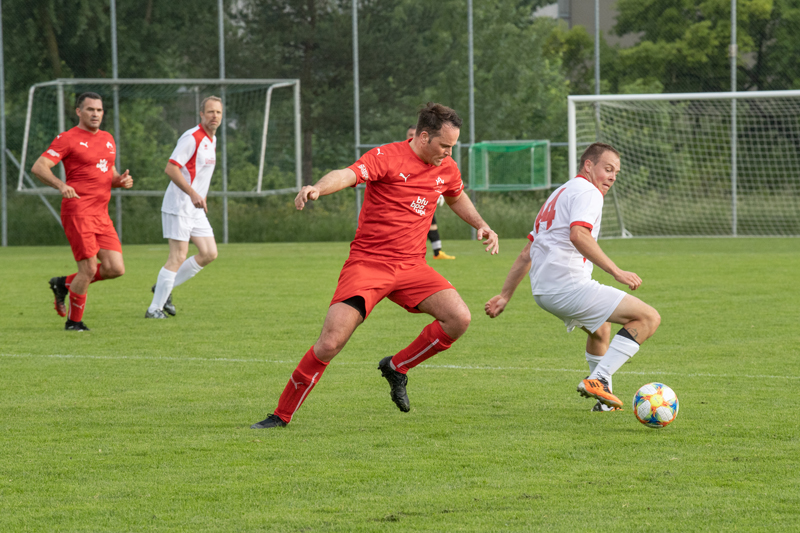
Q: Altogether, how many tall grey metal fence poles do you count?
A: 7